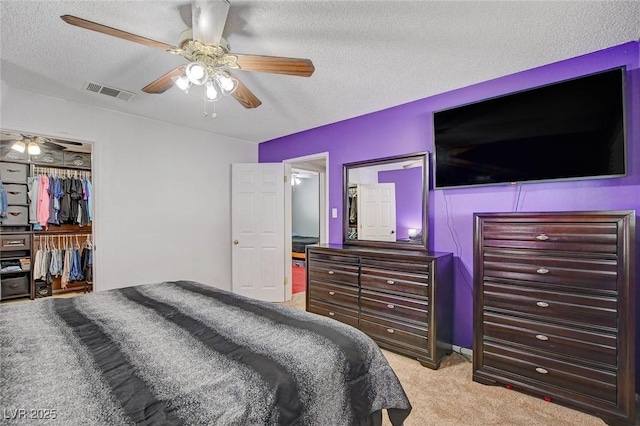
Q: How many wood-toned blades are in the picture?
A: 4